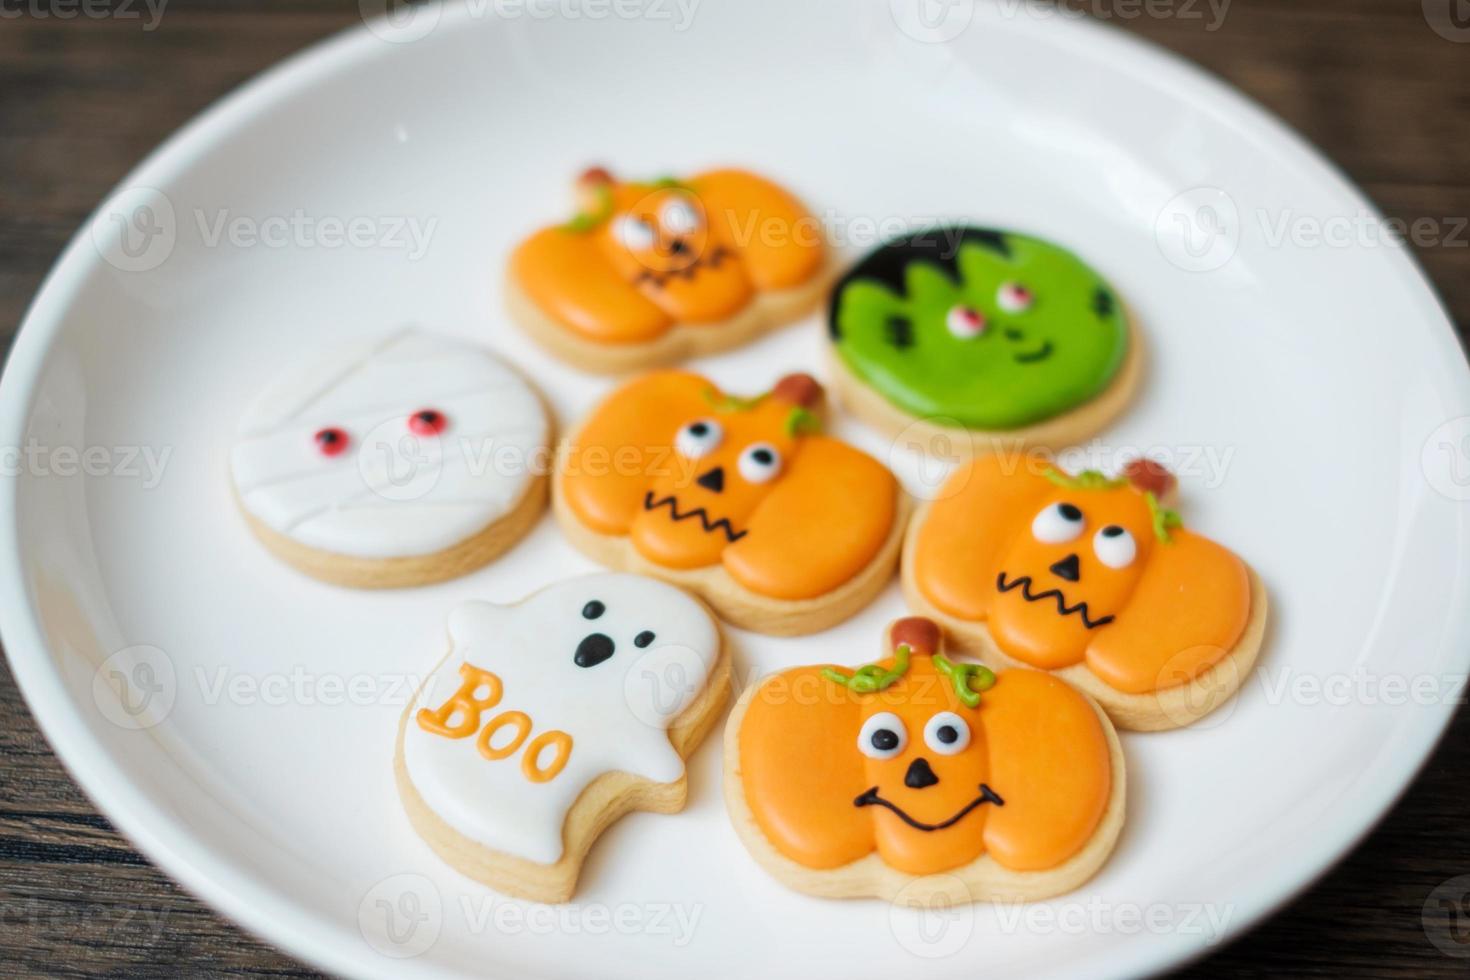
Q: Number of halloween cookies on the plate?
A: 7